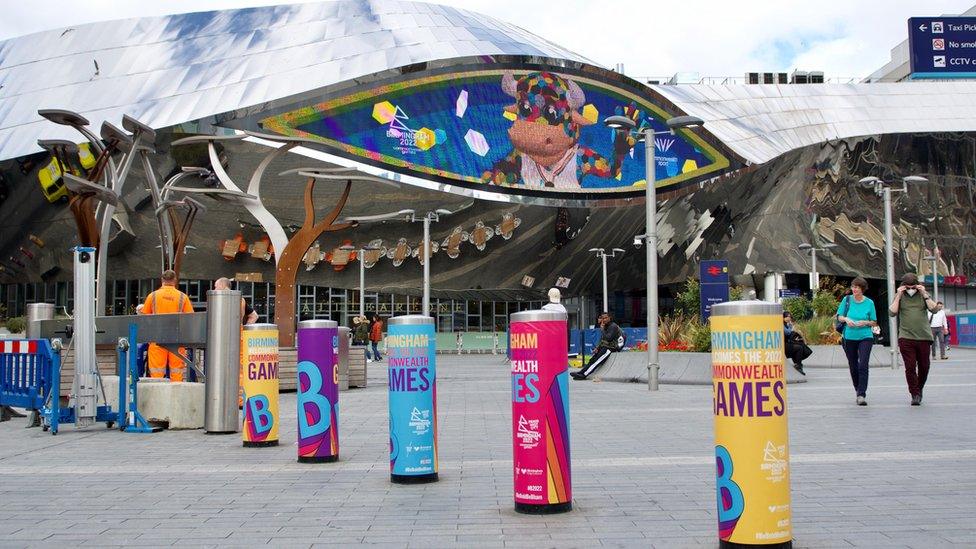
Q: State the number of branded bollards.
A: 5